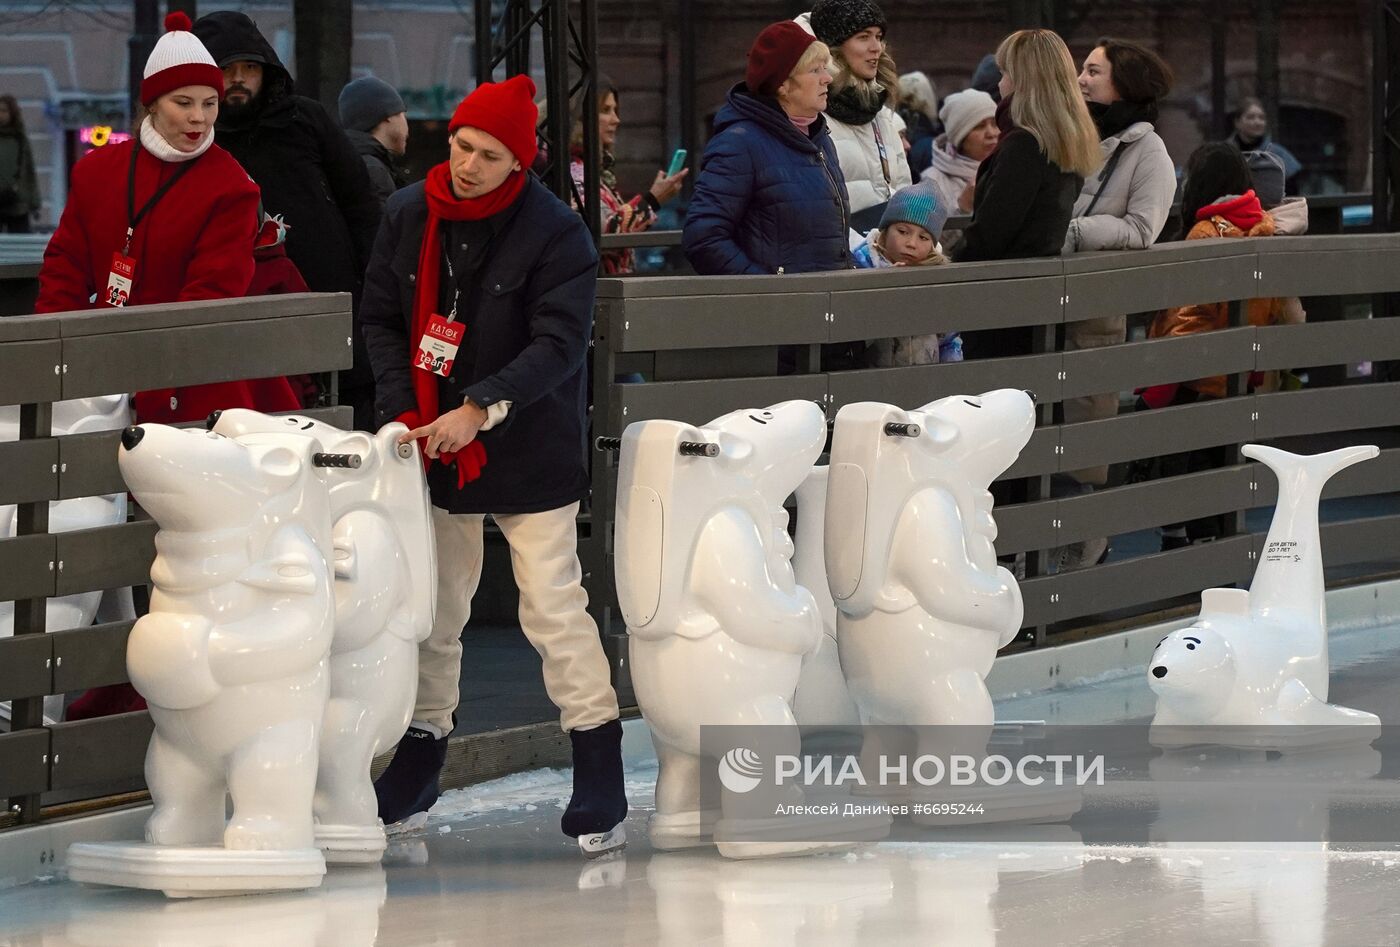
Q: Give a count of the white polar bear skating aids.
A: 4